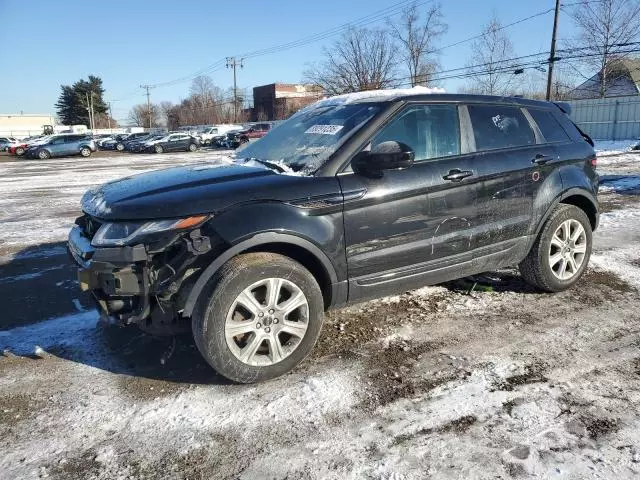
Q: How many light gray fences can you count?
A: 1